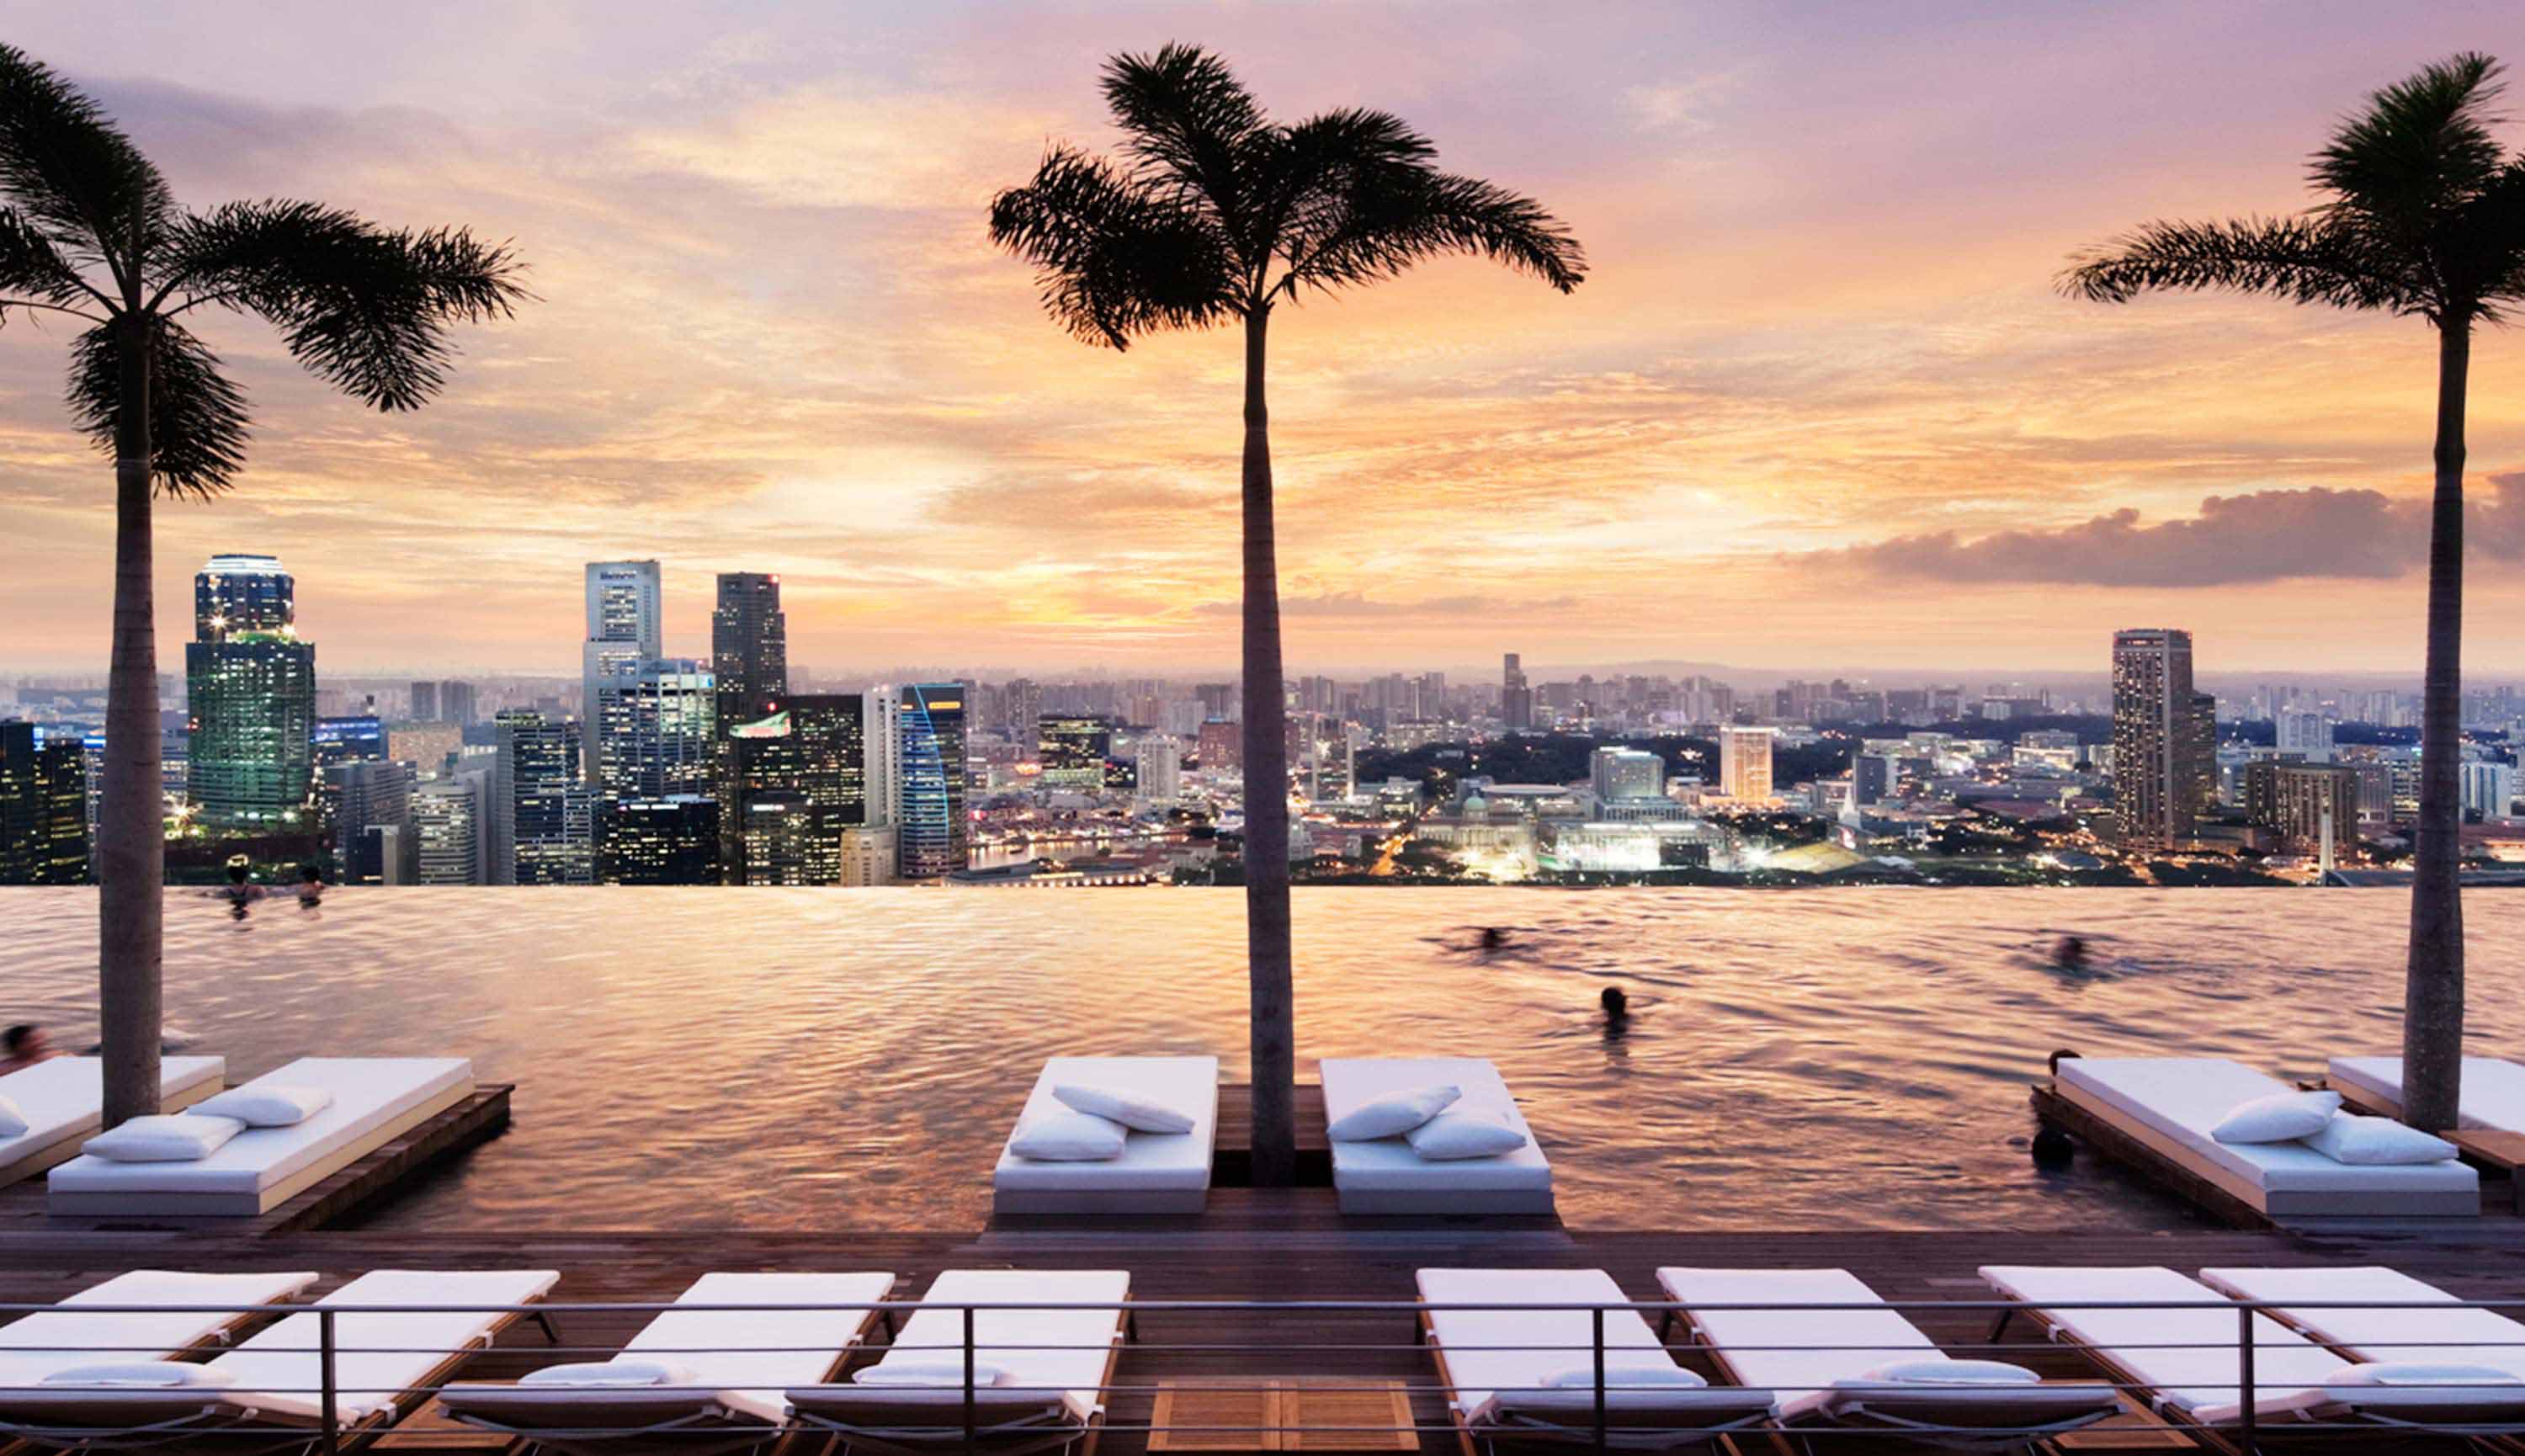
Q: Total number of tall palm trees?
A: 3